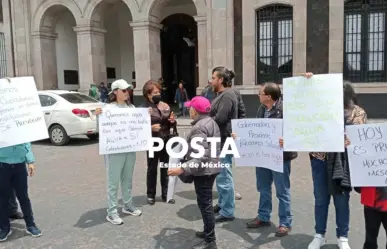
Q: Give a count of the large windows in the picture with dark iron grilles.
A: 2